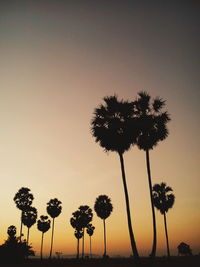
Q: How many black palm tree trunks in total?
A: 11